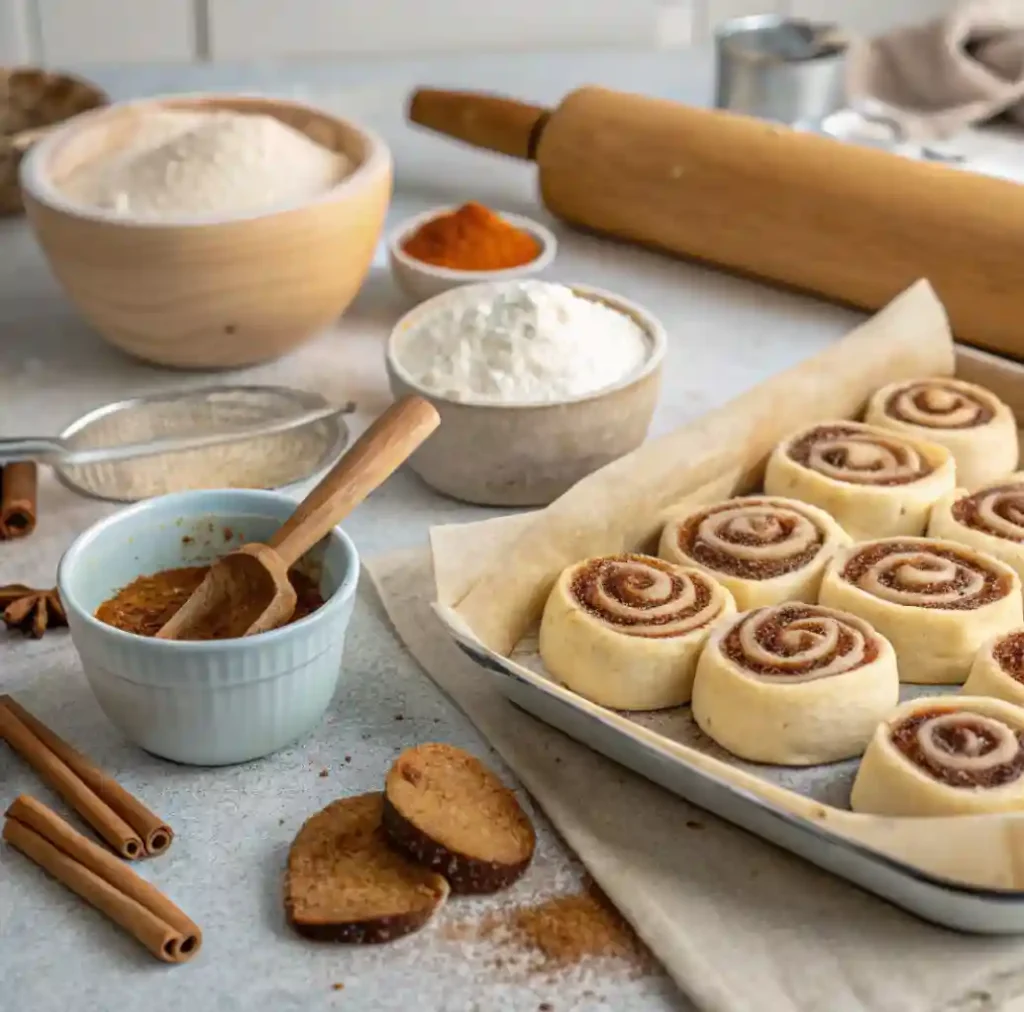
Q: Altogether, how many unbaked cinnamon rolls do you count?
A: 9